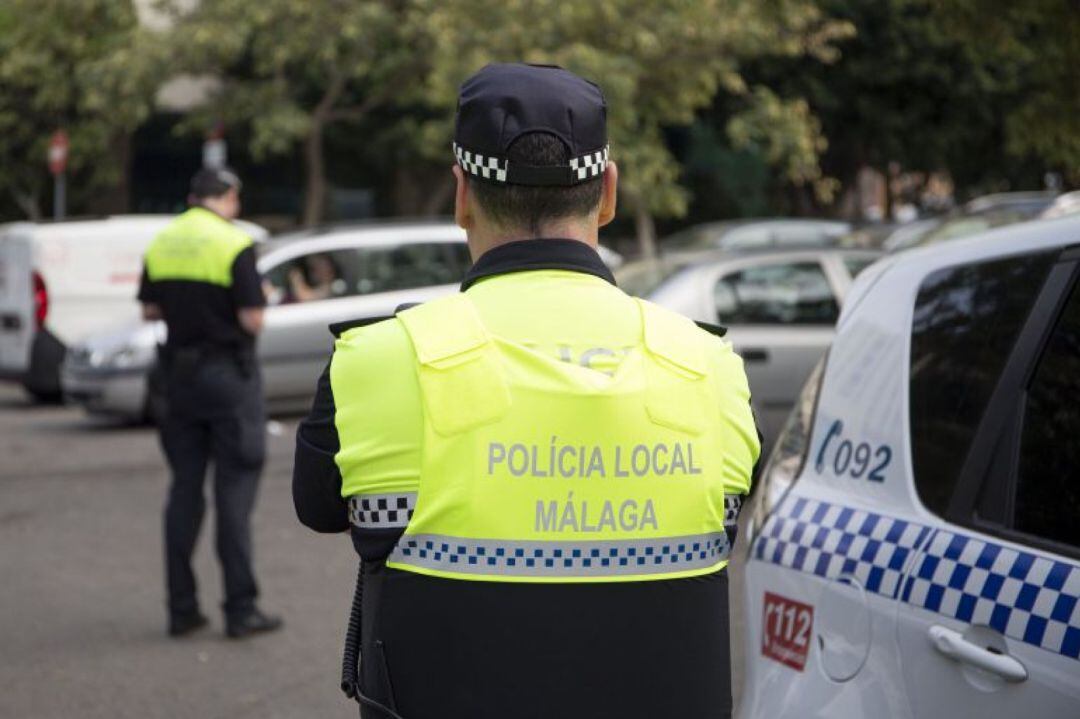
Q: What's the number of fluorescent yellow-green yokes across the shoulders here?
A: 2